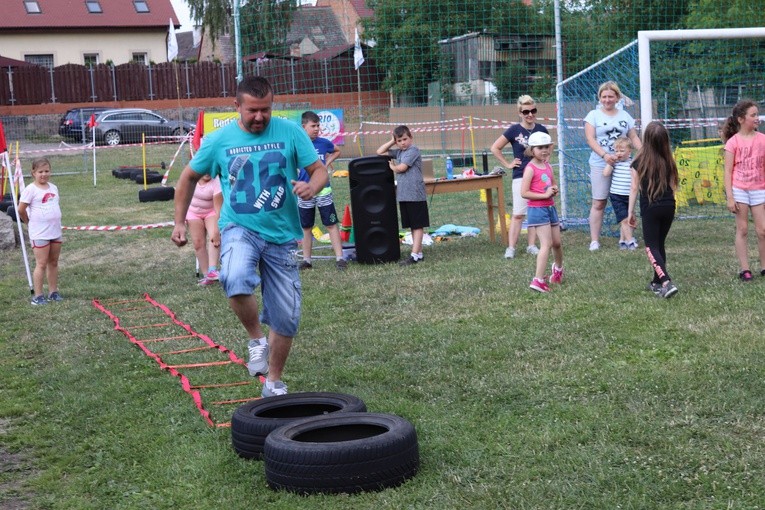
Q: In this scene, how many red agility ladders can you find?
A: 1